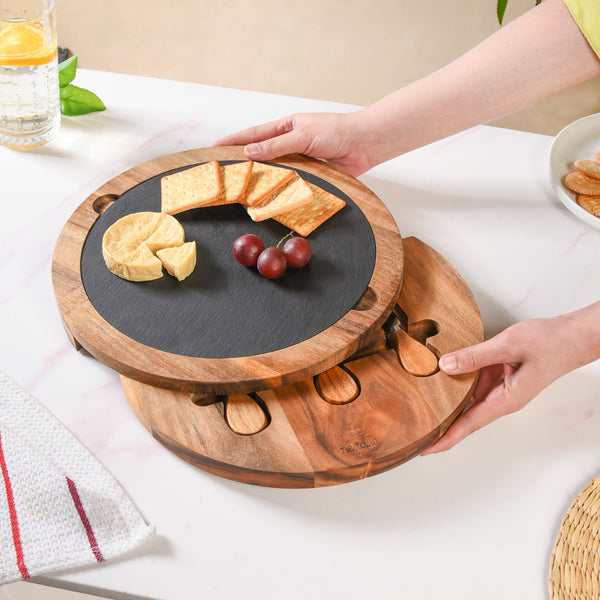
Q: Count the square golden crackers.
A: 5